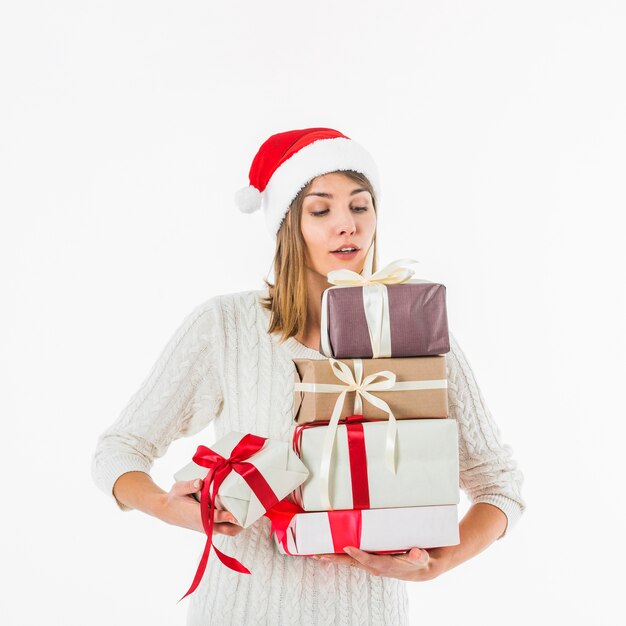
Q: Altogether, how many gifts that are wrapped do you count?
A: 5